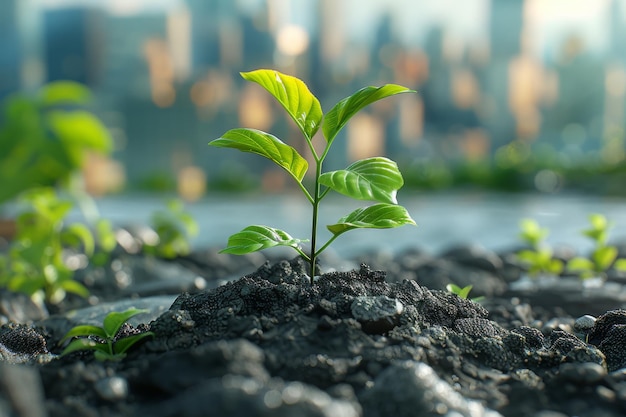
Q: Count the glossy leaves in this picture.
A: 6